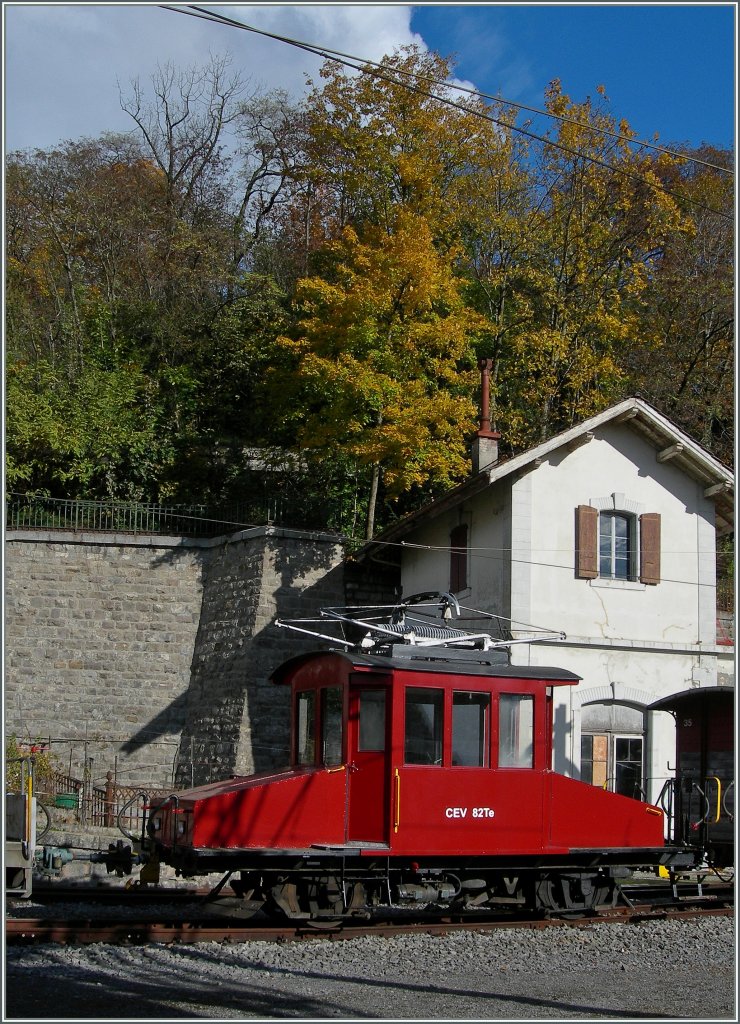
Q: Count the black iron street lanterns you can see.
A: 0